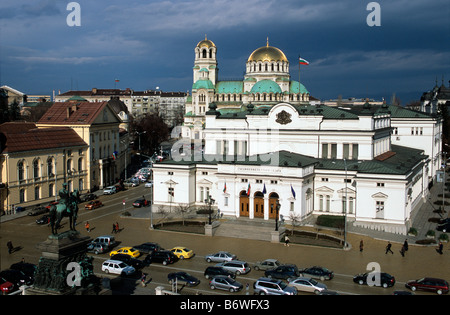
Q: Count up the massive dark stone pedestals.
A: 1